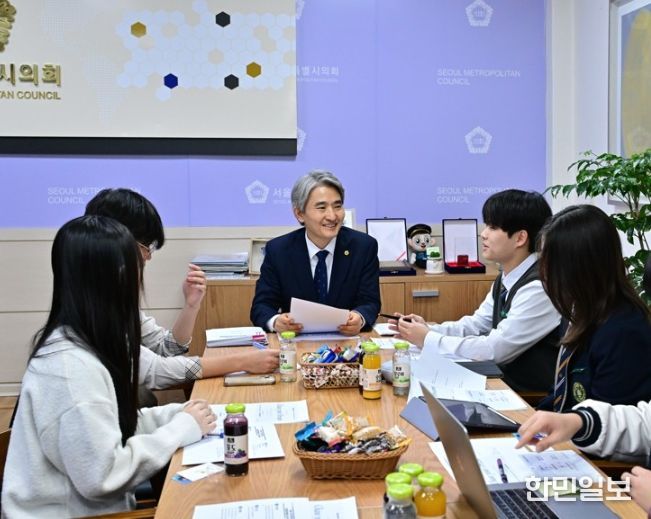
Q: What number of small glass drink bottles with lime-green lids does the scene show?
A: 9